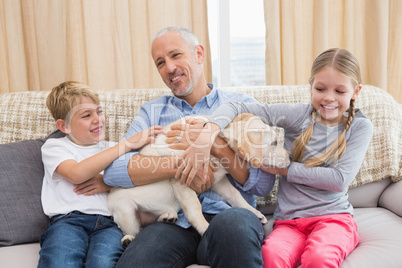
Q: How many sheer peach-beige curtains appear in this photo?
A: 2